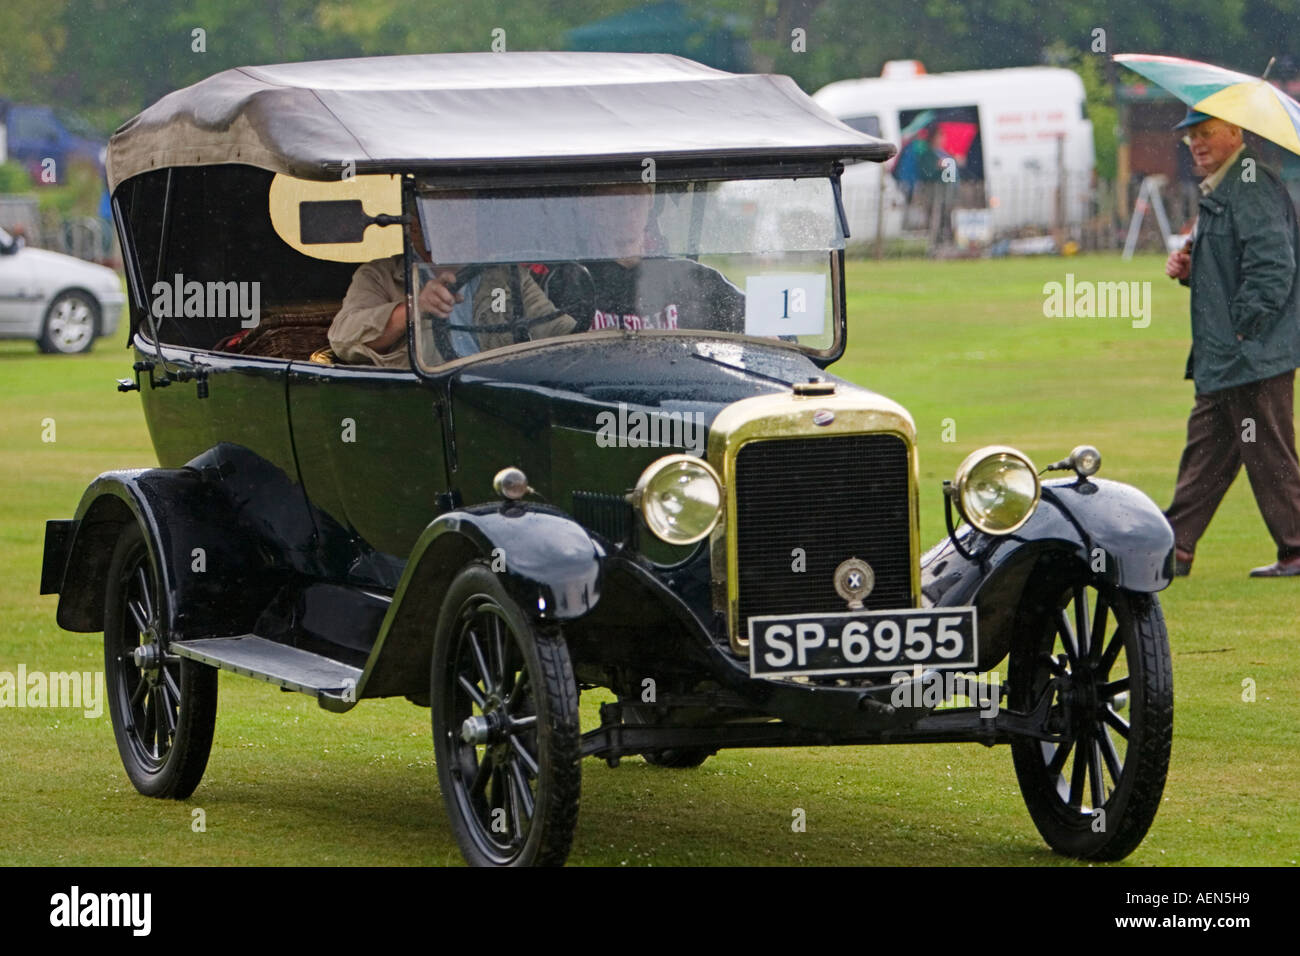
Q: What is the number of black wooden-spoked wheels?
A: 3